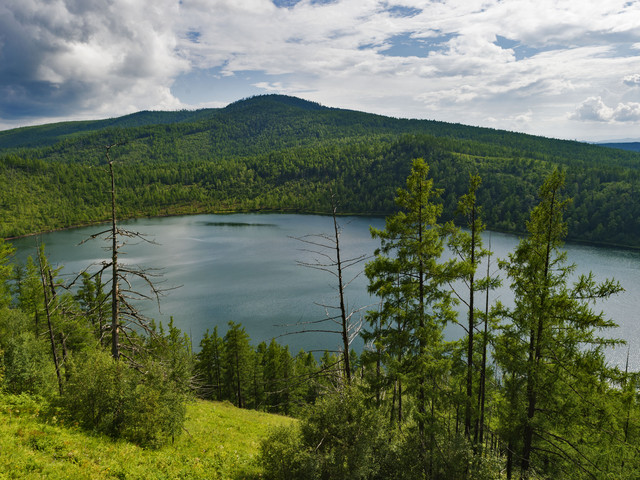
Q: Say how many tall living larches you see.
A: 3